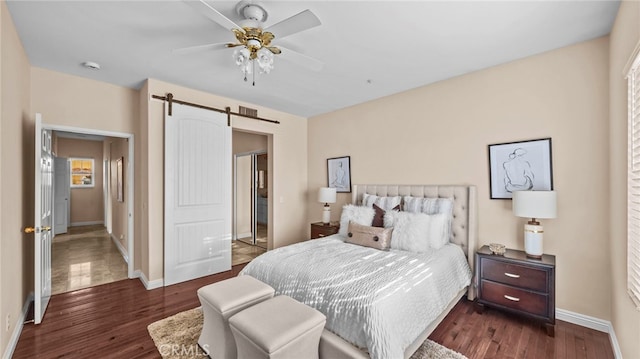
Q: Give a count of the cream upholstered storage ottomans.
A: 2